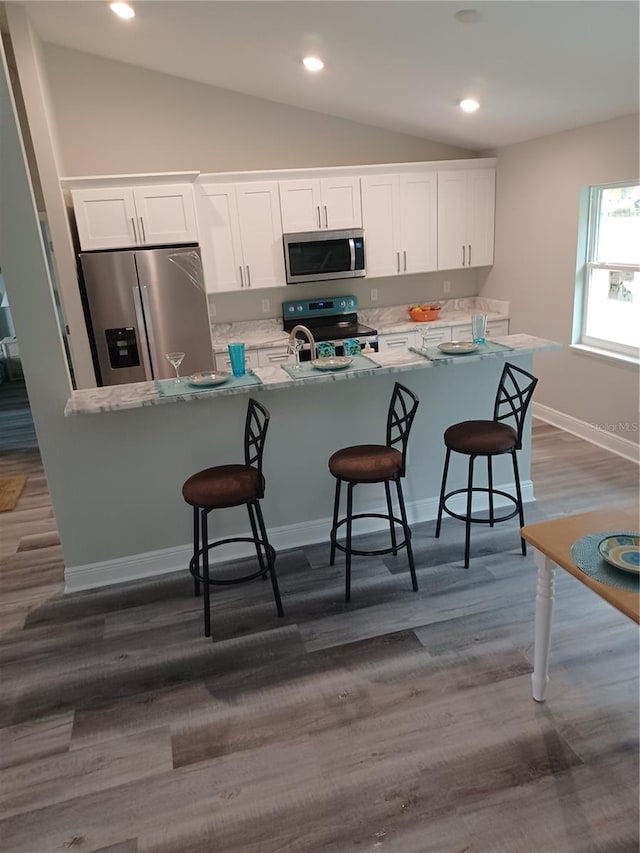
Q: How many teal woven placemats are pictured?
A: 4